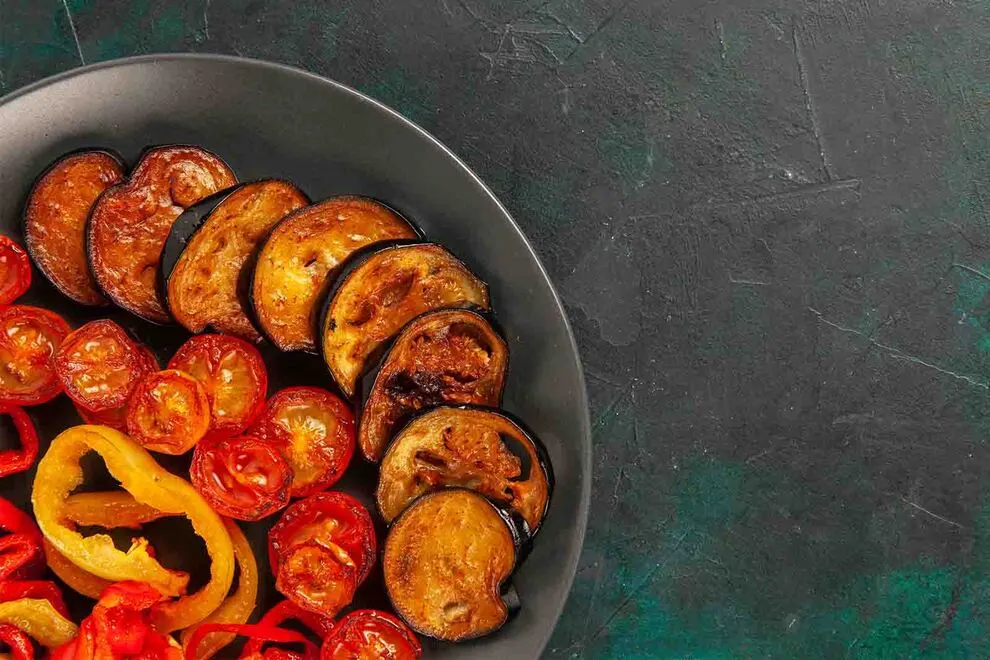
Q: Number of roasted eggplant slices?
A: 8